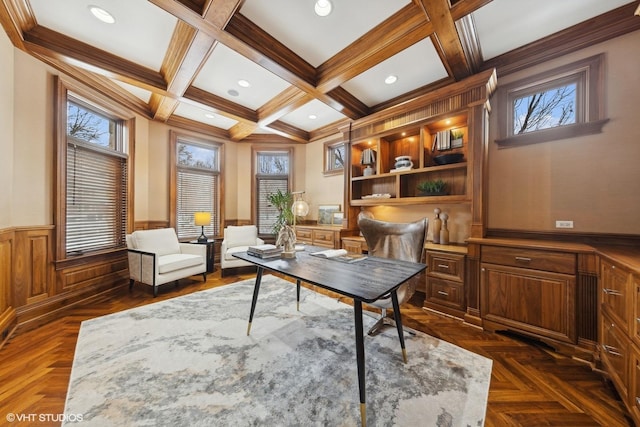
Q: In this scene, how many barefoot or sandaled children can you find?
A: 0